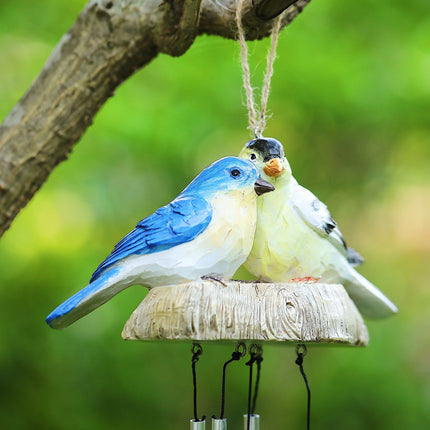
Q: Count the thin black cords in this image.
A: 5